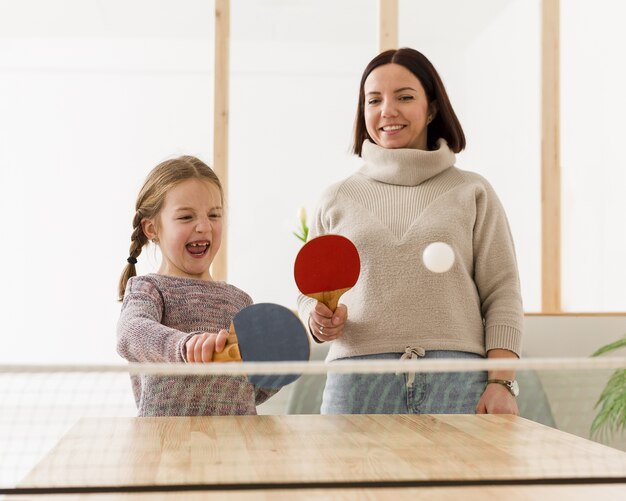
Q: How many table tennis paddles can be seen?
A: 2